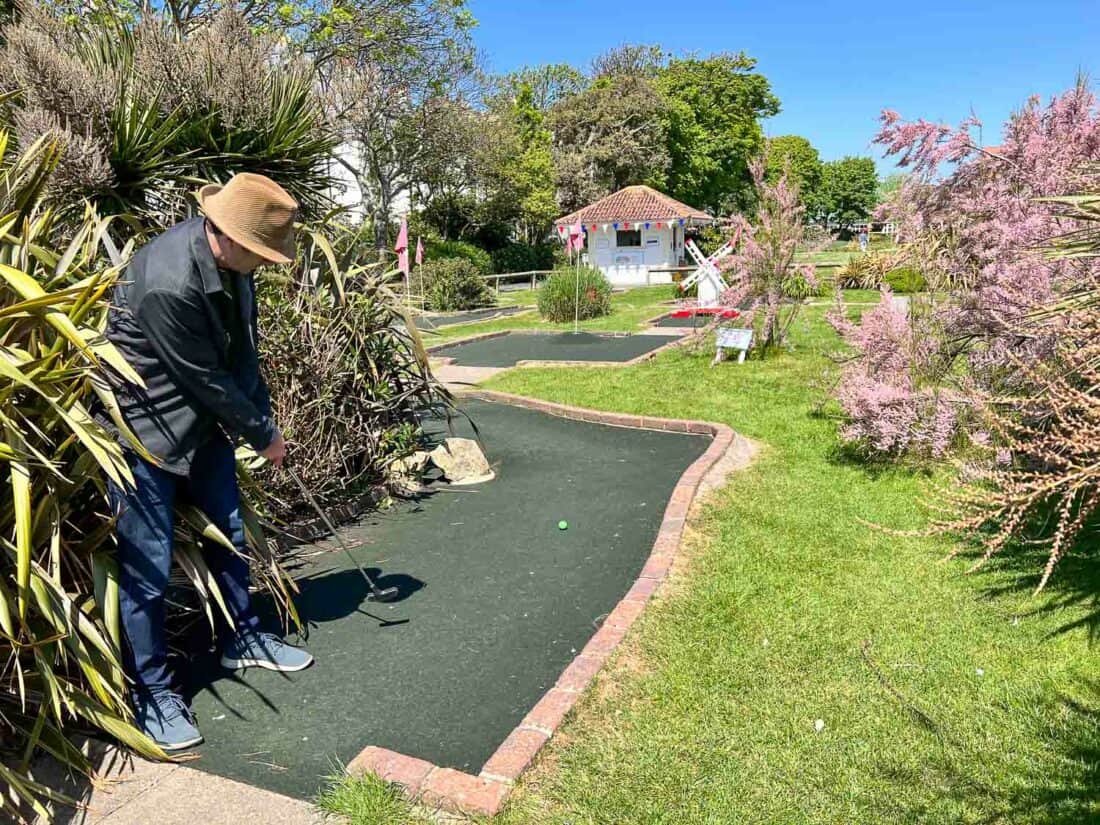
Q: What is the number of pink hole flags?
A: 4